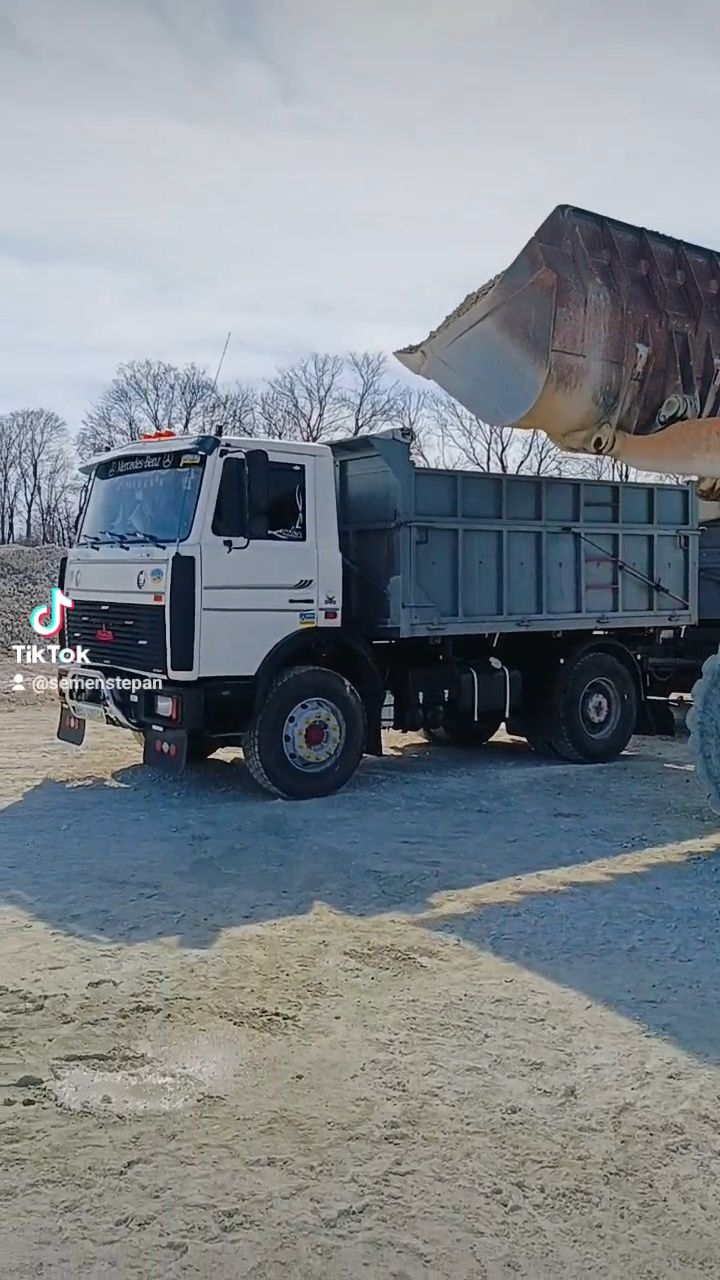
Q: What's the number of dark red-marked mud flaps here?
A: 2